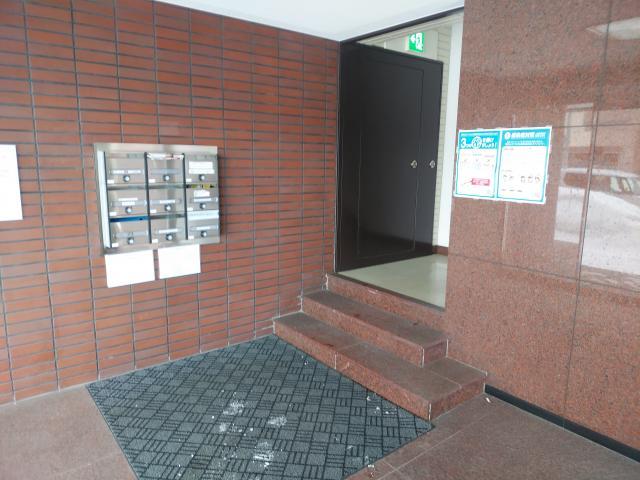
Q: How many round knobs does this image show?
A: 11